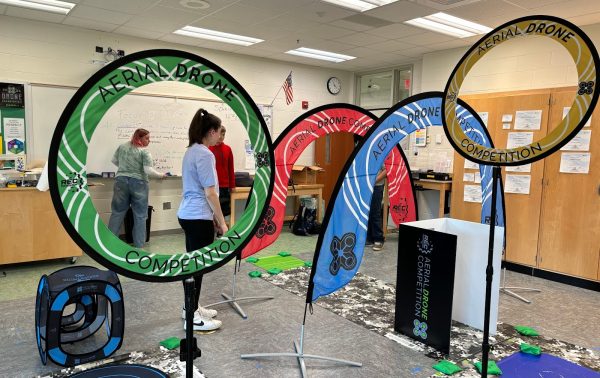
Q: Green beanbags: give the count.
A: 10